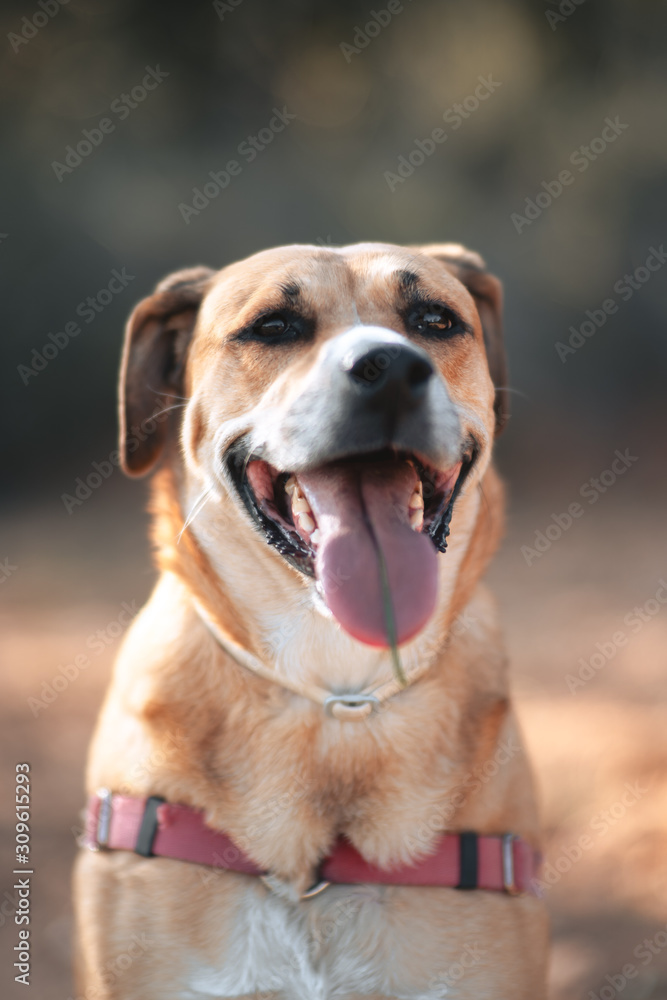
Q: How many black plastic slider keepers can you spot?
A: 2